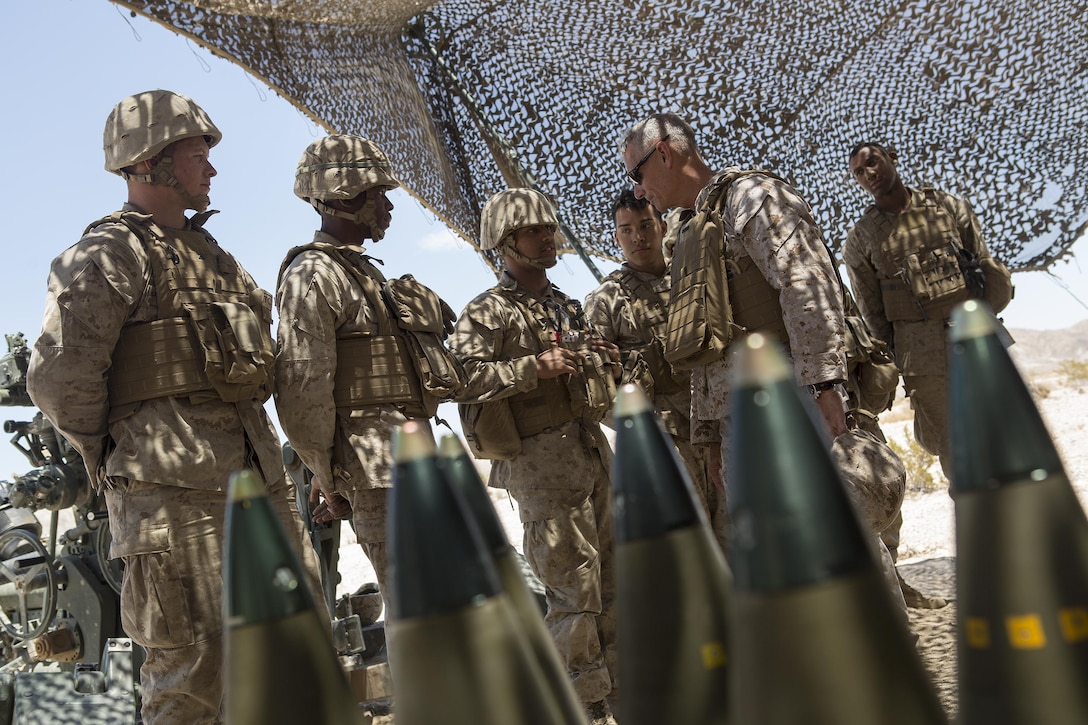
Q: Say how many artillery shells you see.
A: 6